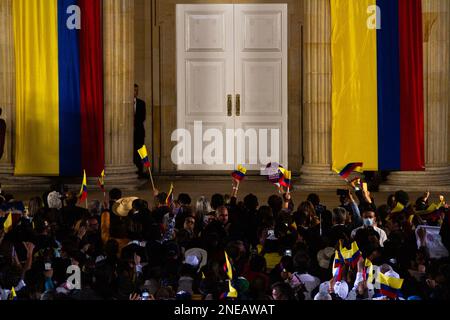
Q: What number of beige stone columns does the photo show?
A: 4